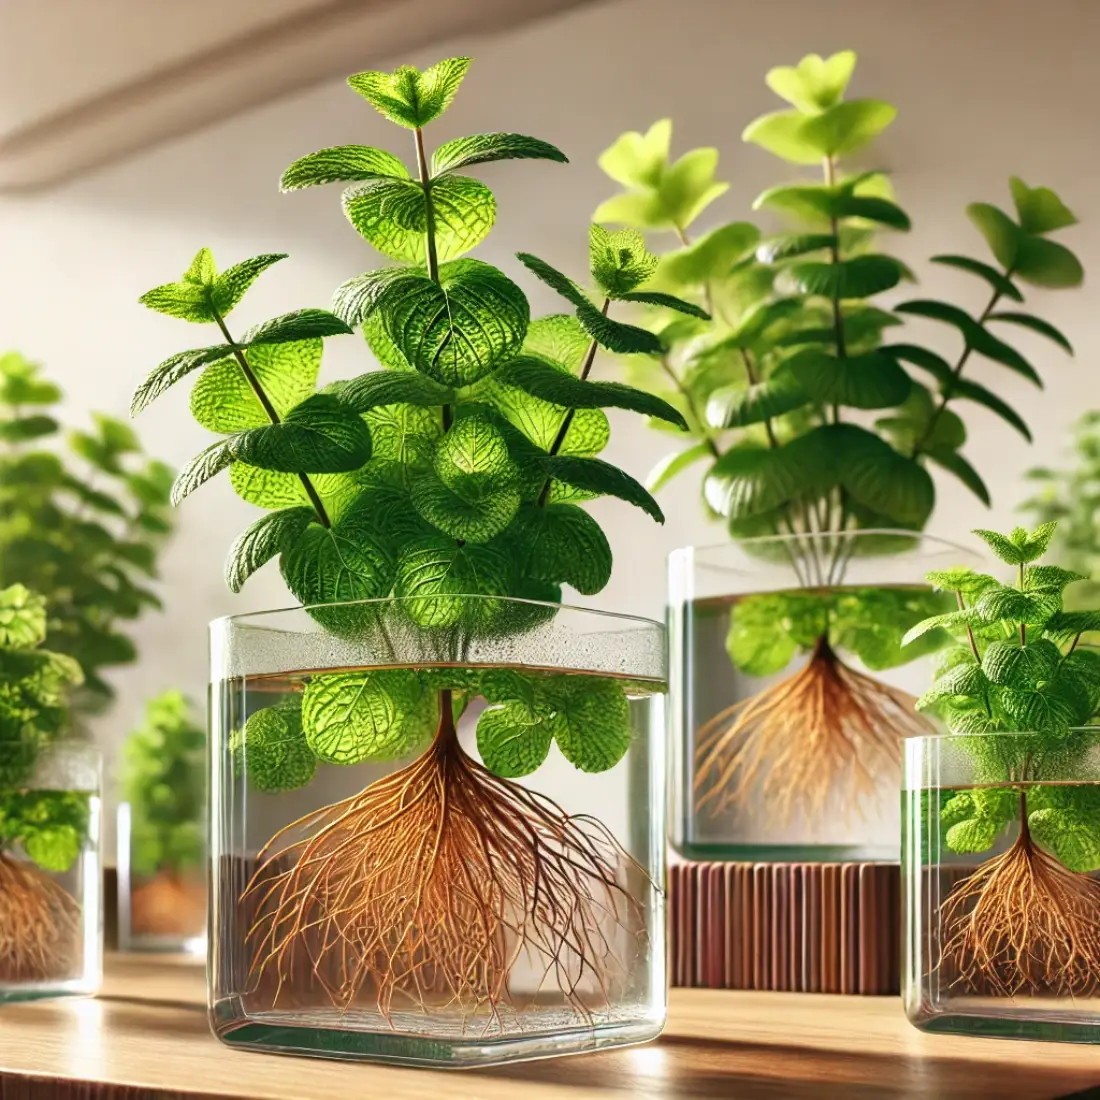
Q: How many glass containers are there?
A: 5